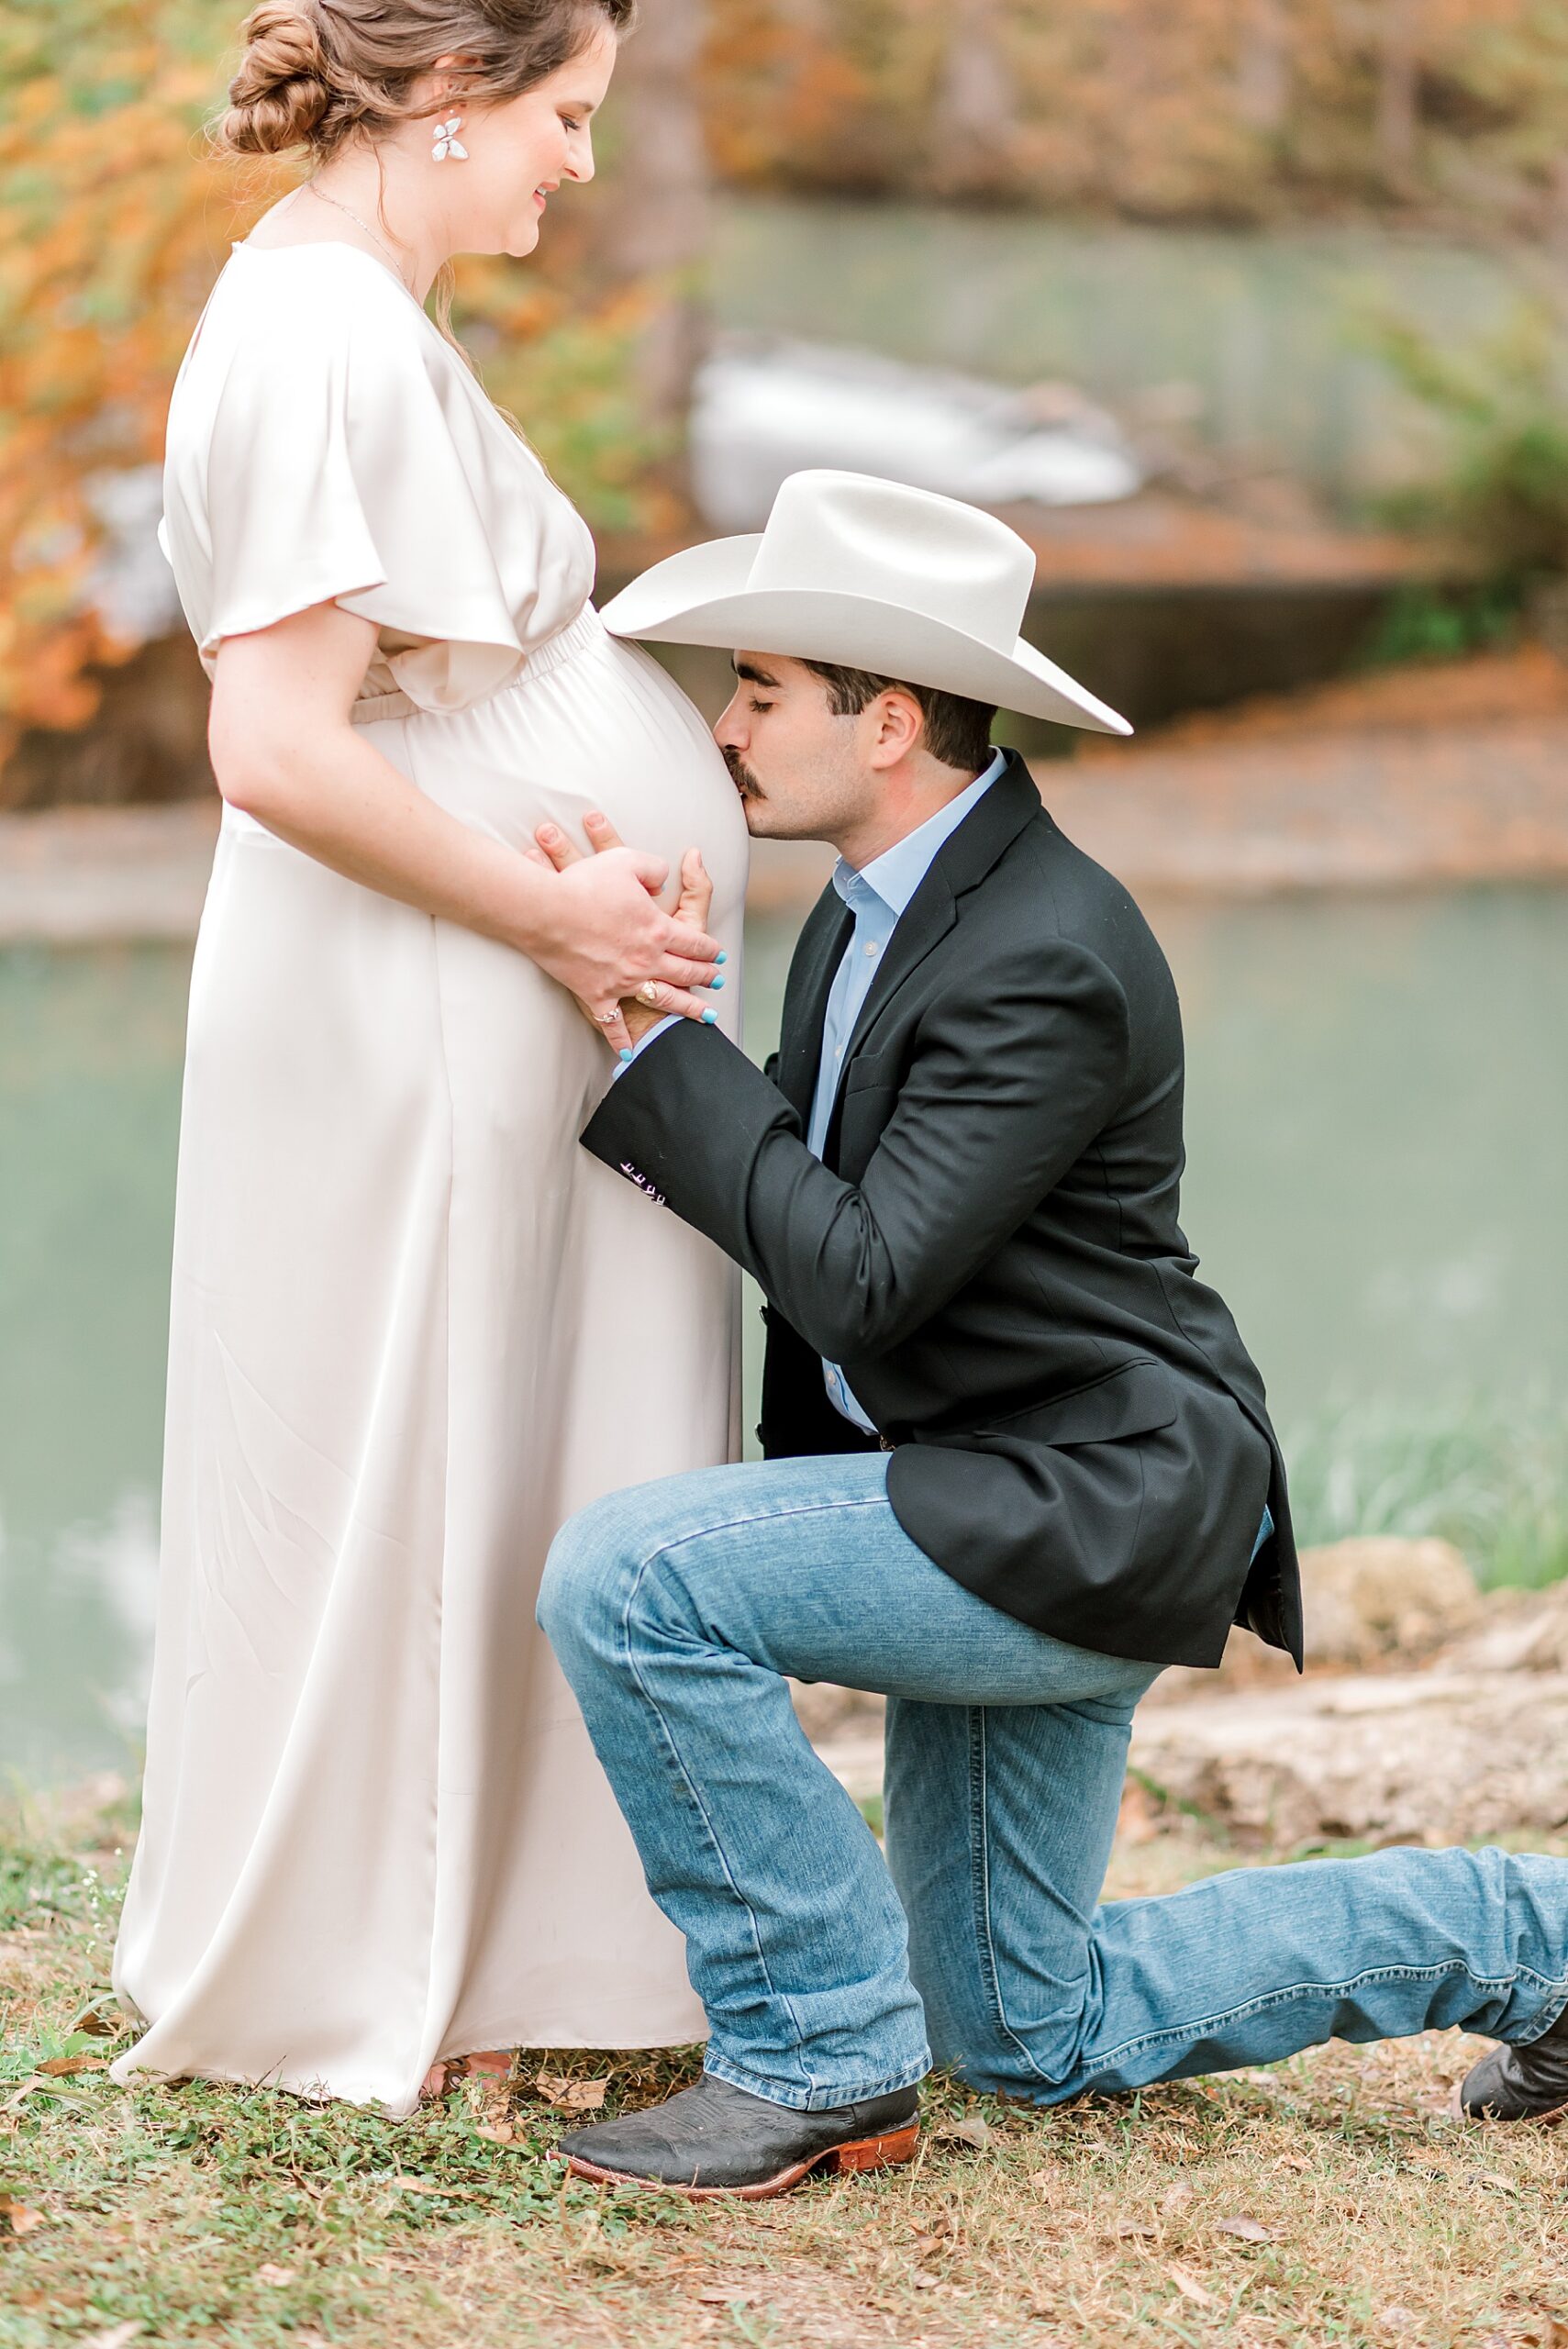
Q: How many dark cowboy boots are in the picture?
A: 2